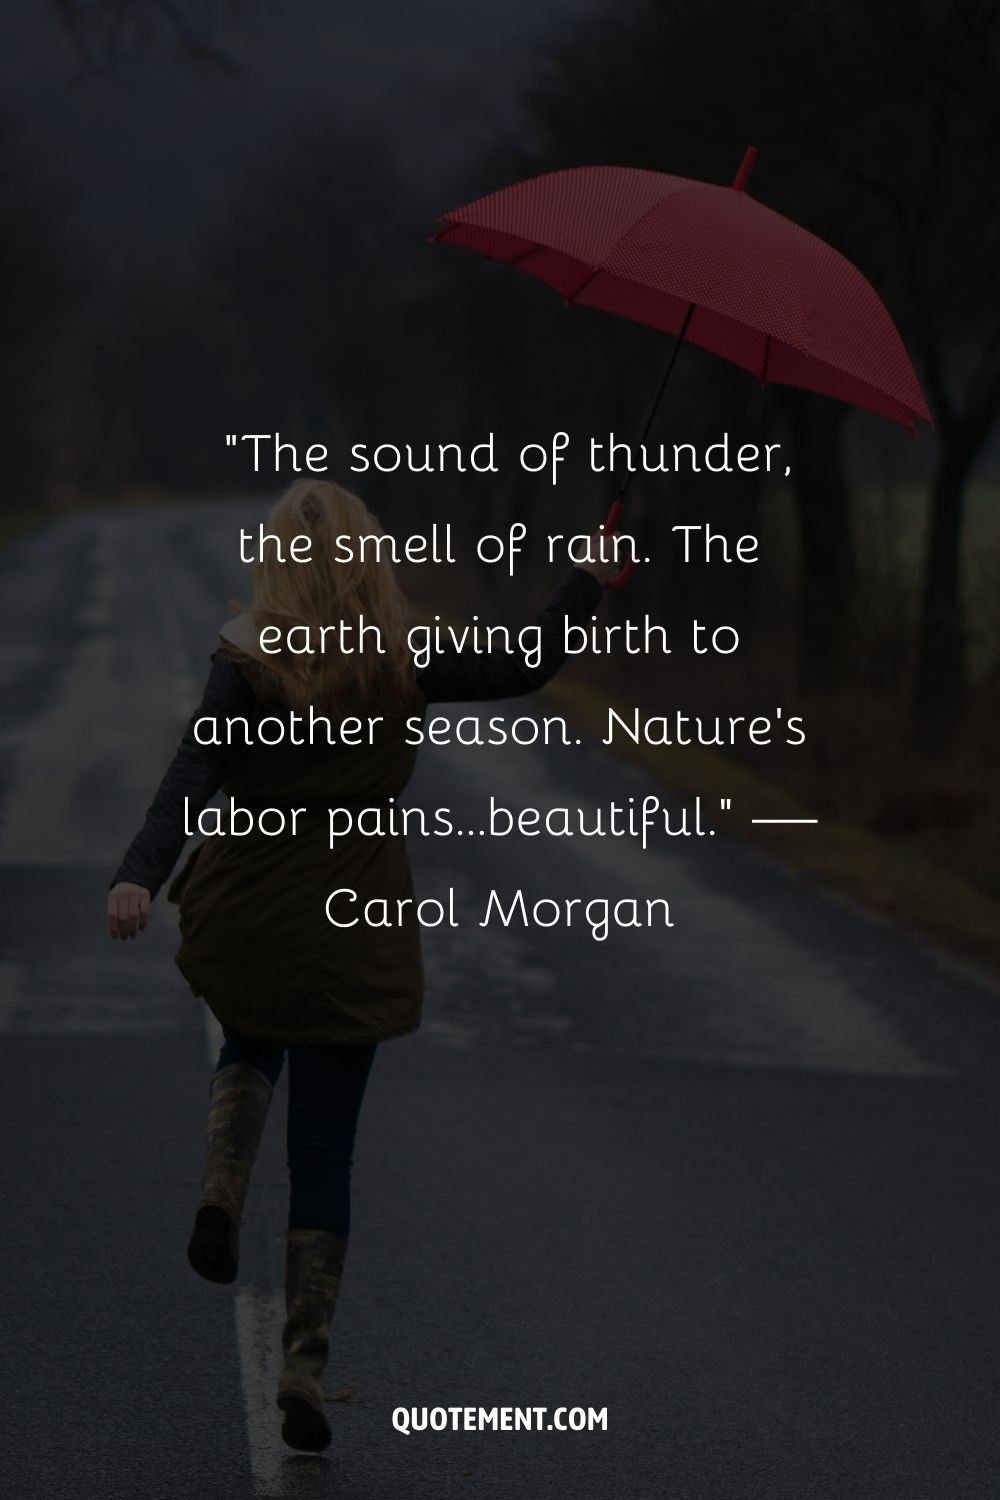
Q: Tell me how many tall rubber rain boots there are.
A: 2